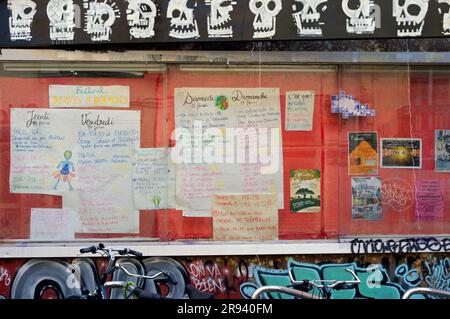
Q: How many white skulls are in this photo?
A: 11